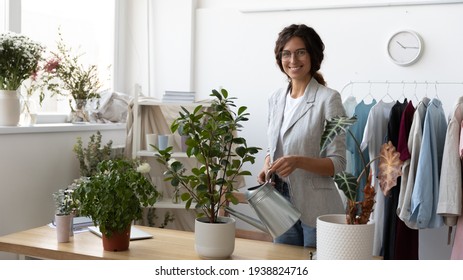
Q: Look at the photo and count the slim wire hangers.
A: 7